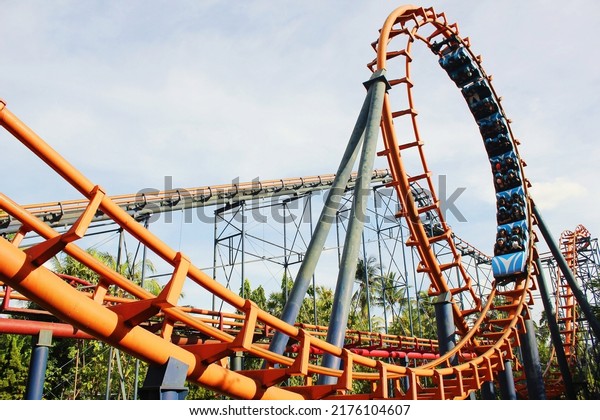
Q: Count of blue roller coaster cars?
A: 6